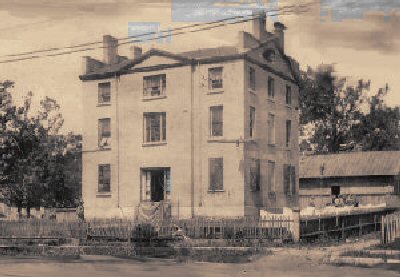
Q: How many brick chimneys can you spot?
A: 4